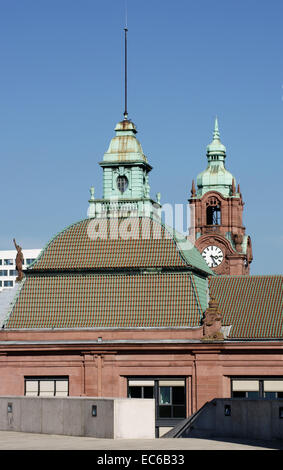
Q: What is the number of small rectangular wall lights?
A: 4